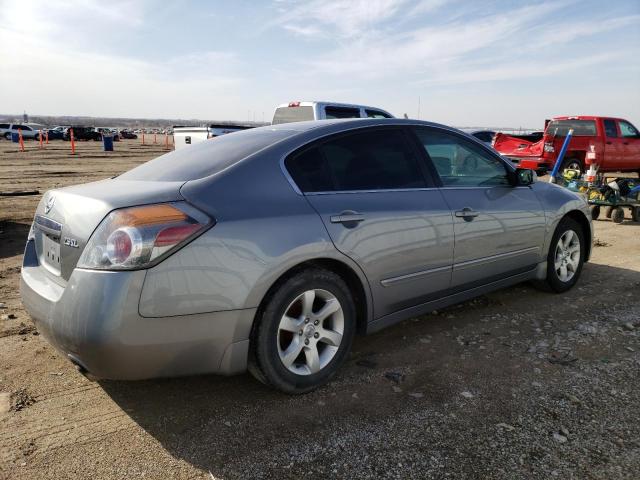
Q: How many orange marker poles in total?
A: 7